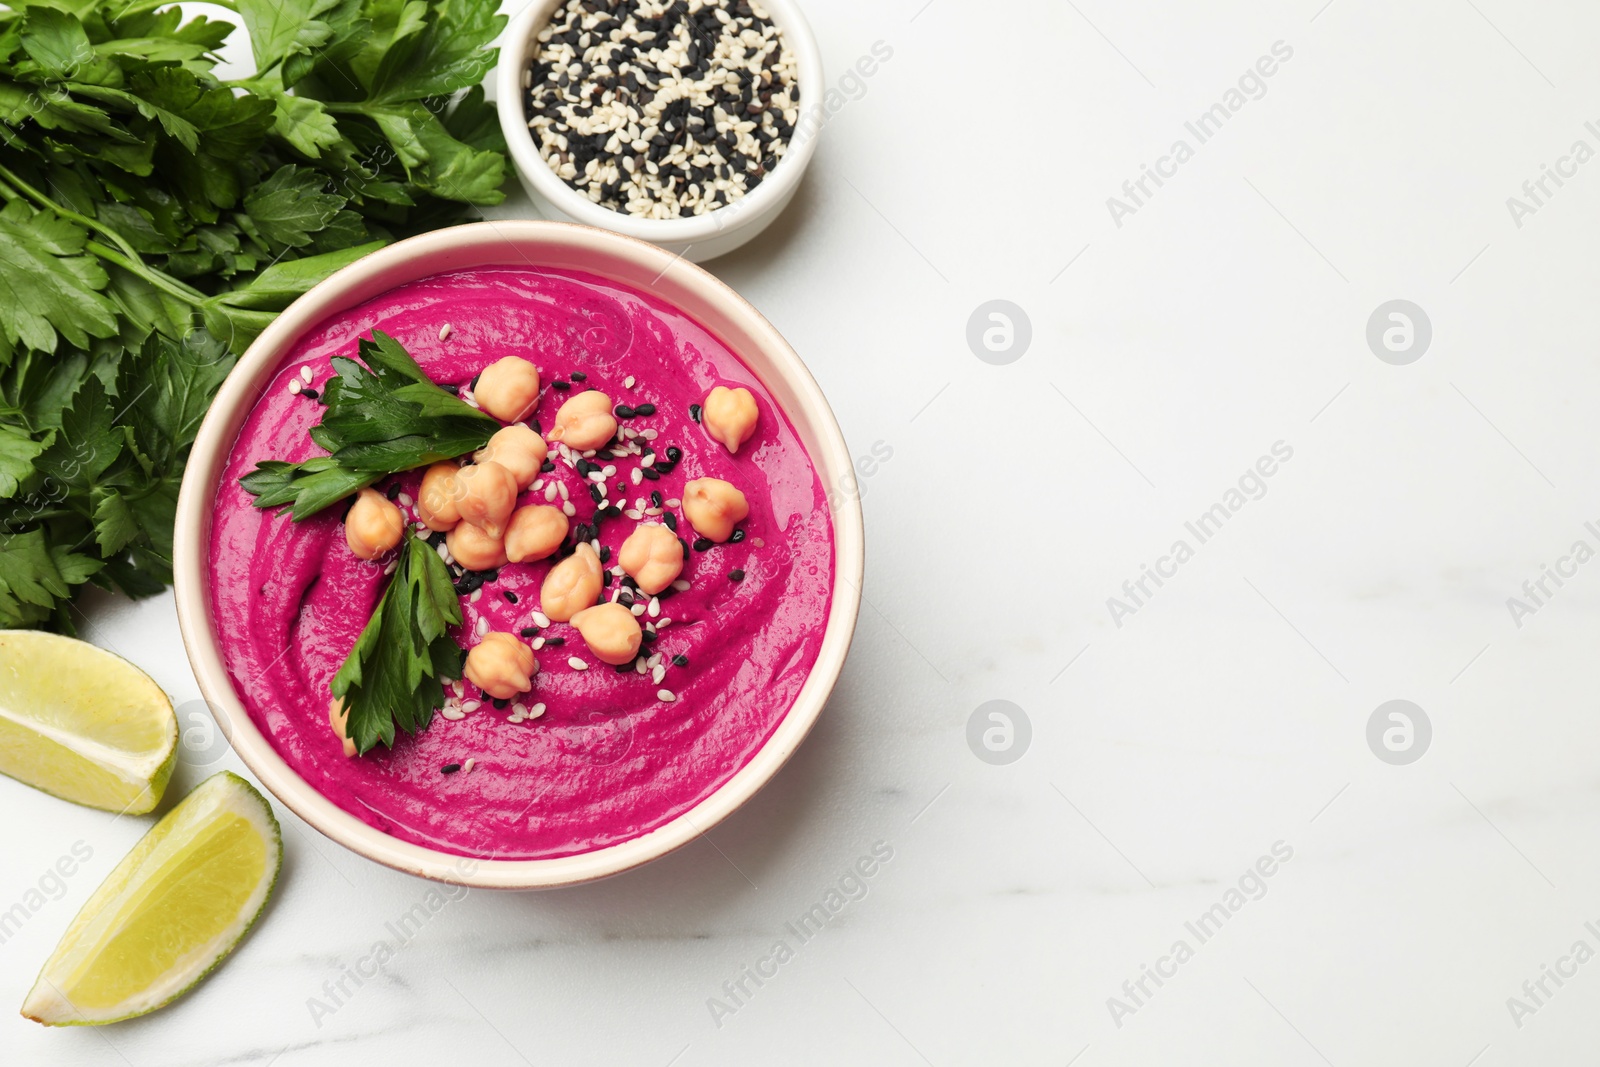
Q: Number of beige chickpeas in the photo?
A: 15